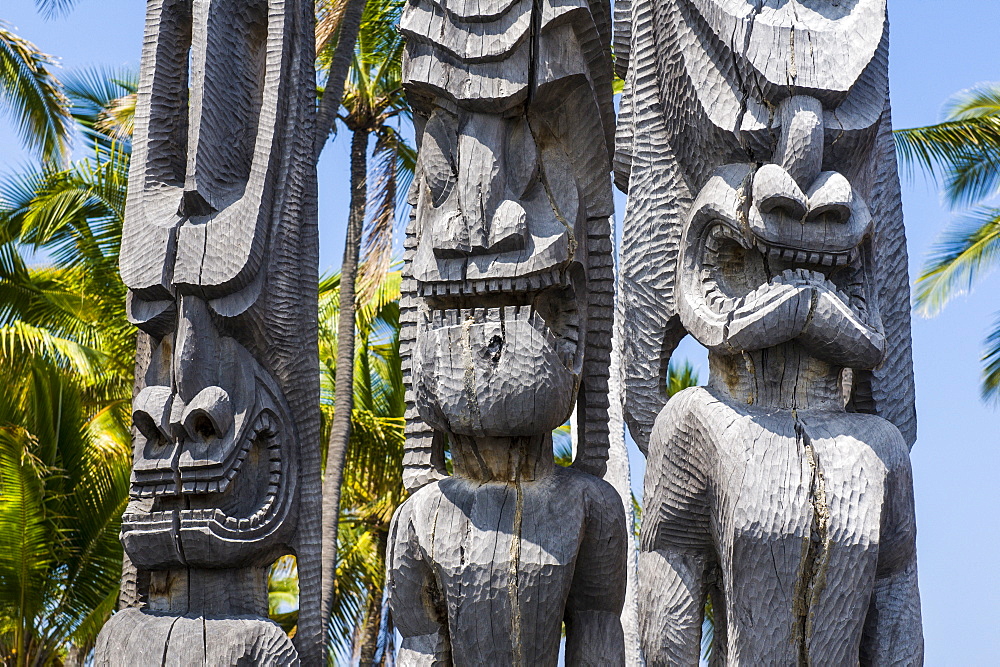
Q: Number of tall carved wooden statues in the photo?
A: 3